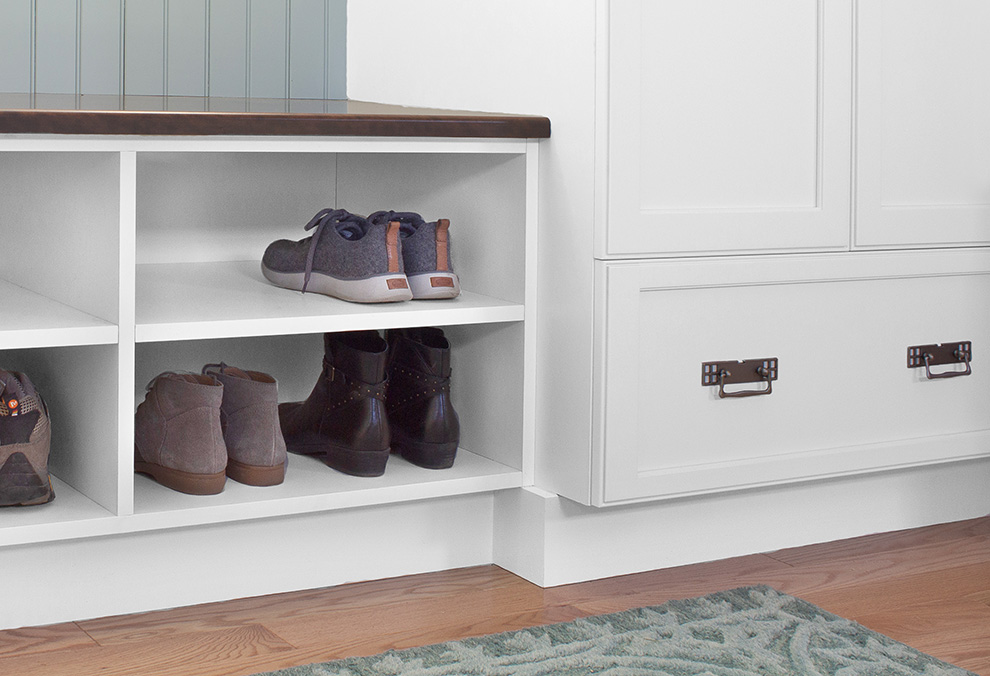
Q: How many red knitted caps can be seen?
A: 0